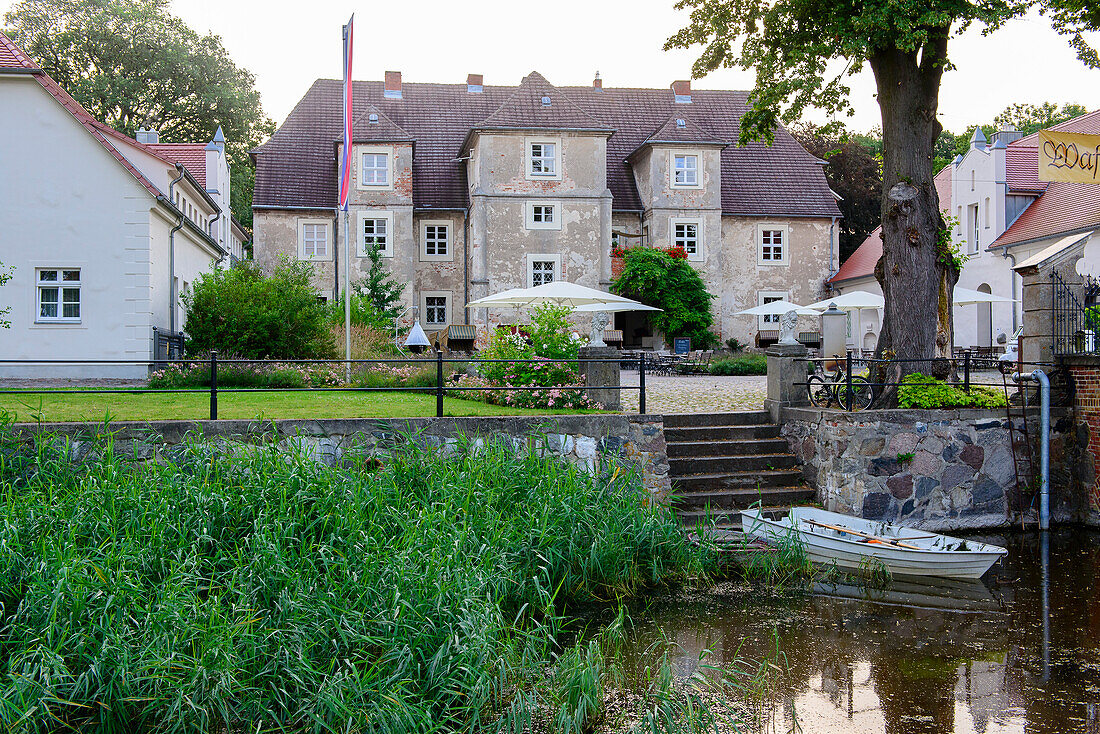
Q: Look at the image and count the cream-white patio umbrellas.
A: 6